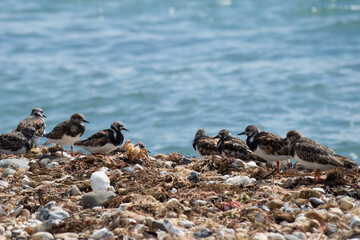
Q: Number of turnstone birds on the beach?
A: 8